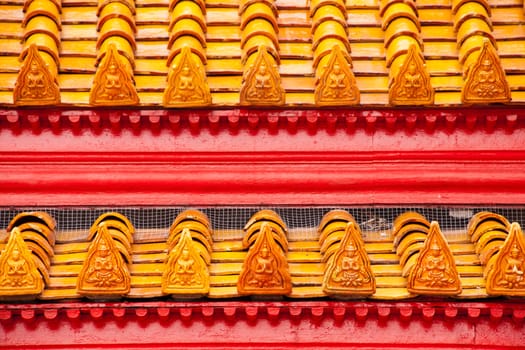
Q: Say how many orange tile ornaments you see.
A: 14